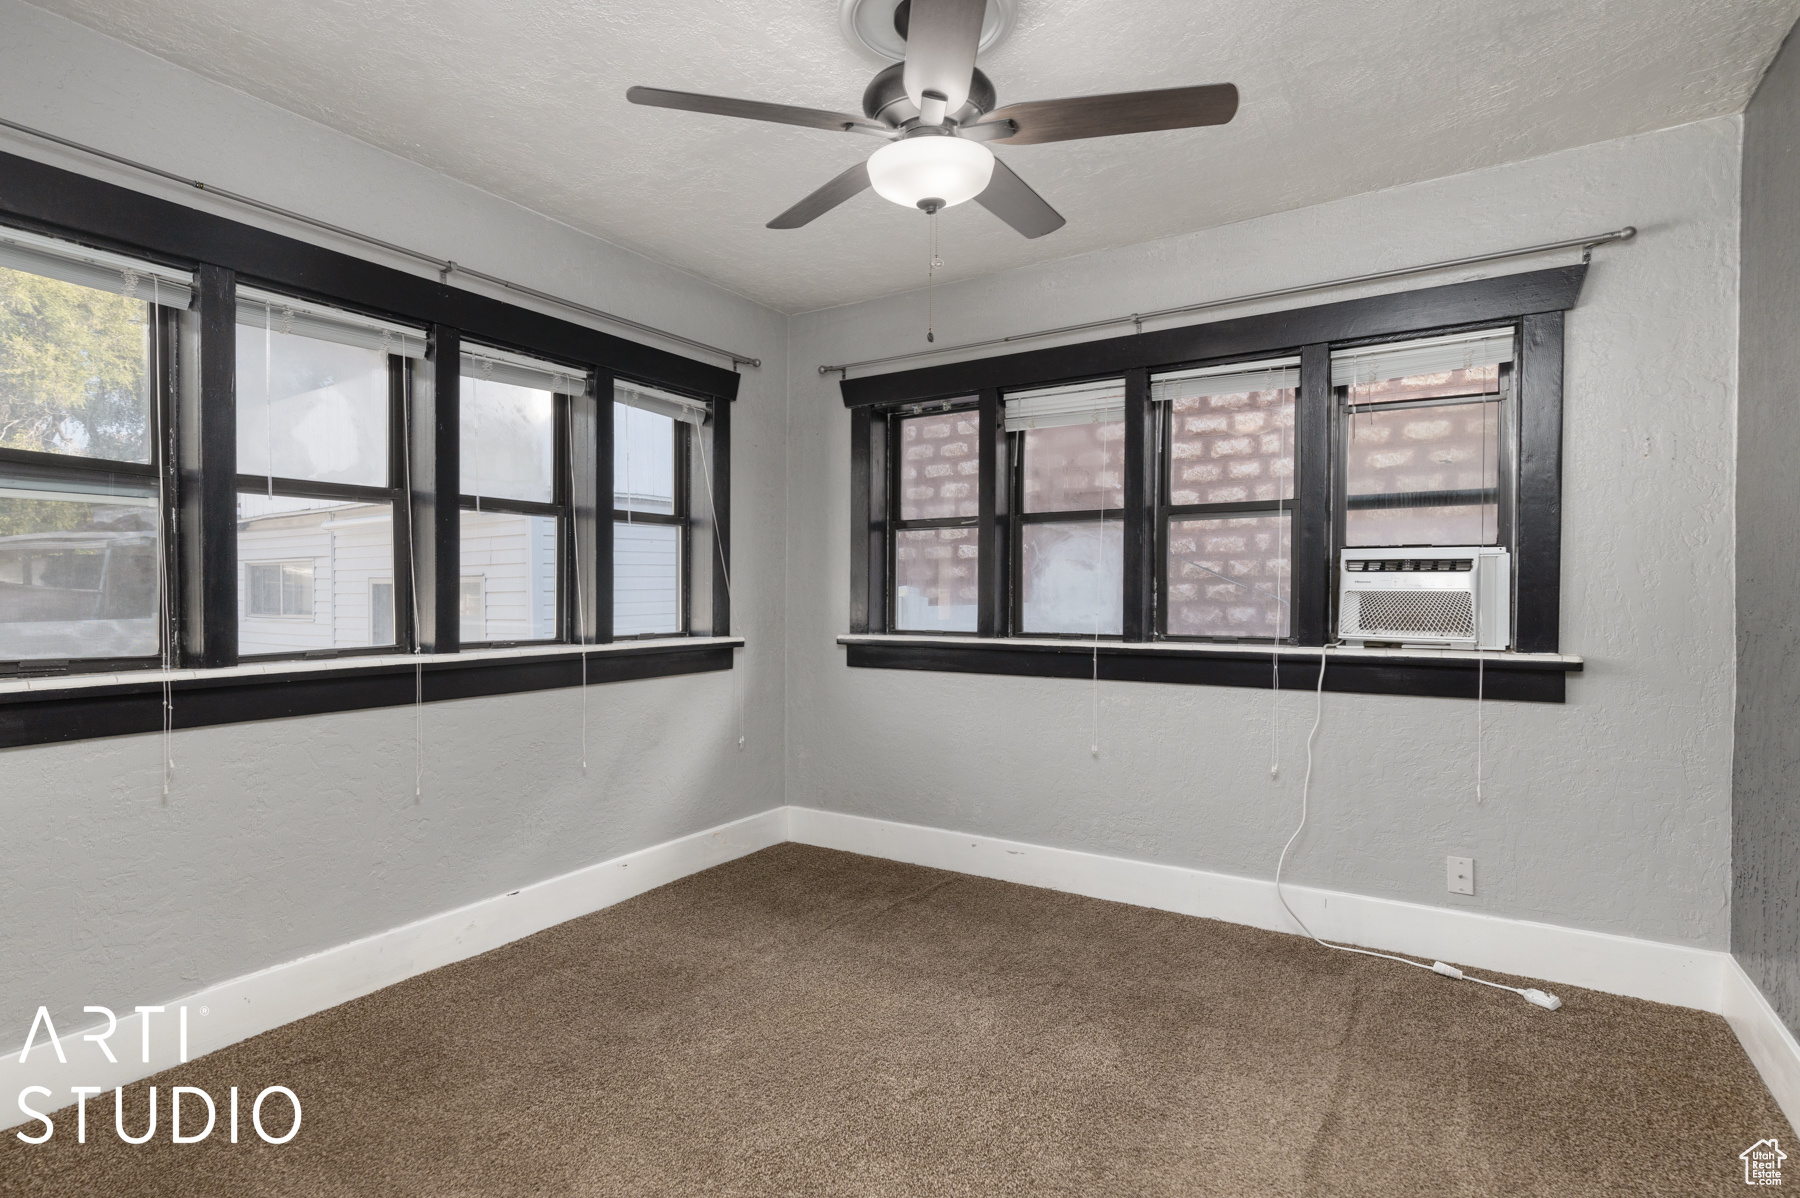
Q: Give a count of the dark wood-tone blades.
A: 5